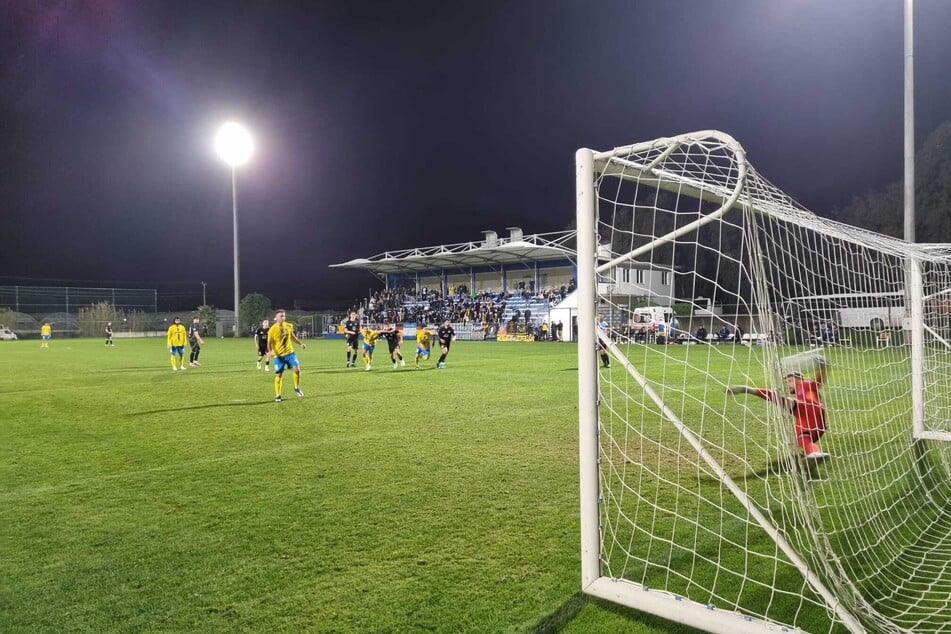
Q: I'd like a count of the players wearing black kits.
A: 6